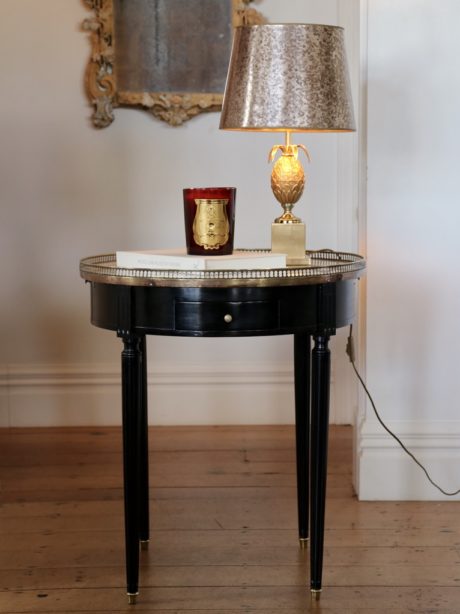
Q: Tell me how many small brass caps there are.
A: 4